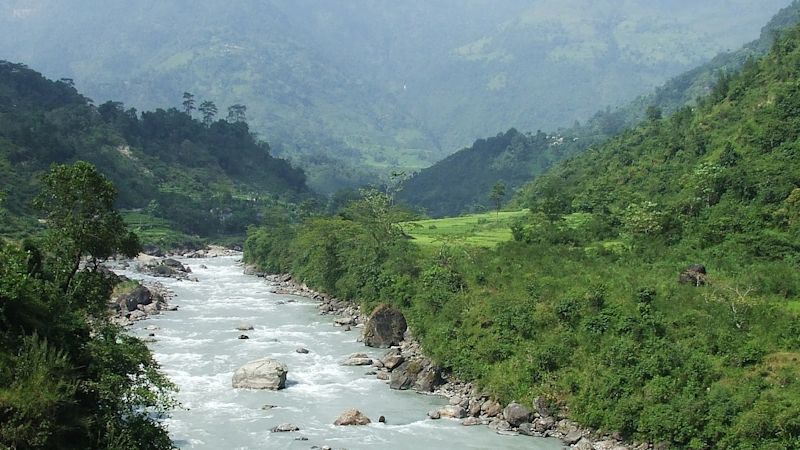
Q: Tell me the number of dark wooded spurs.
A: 2